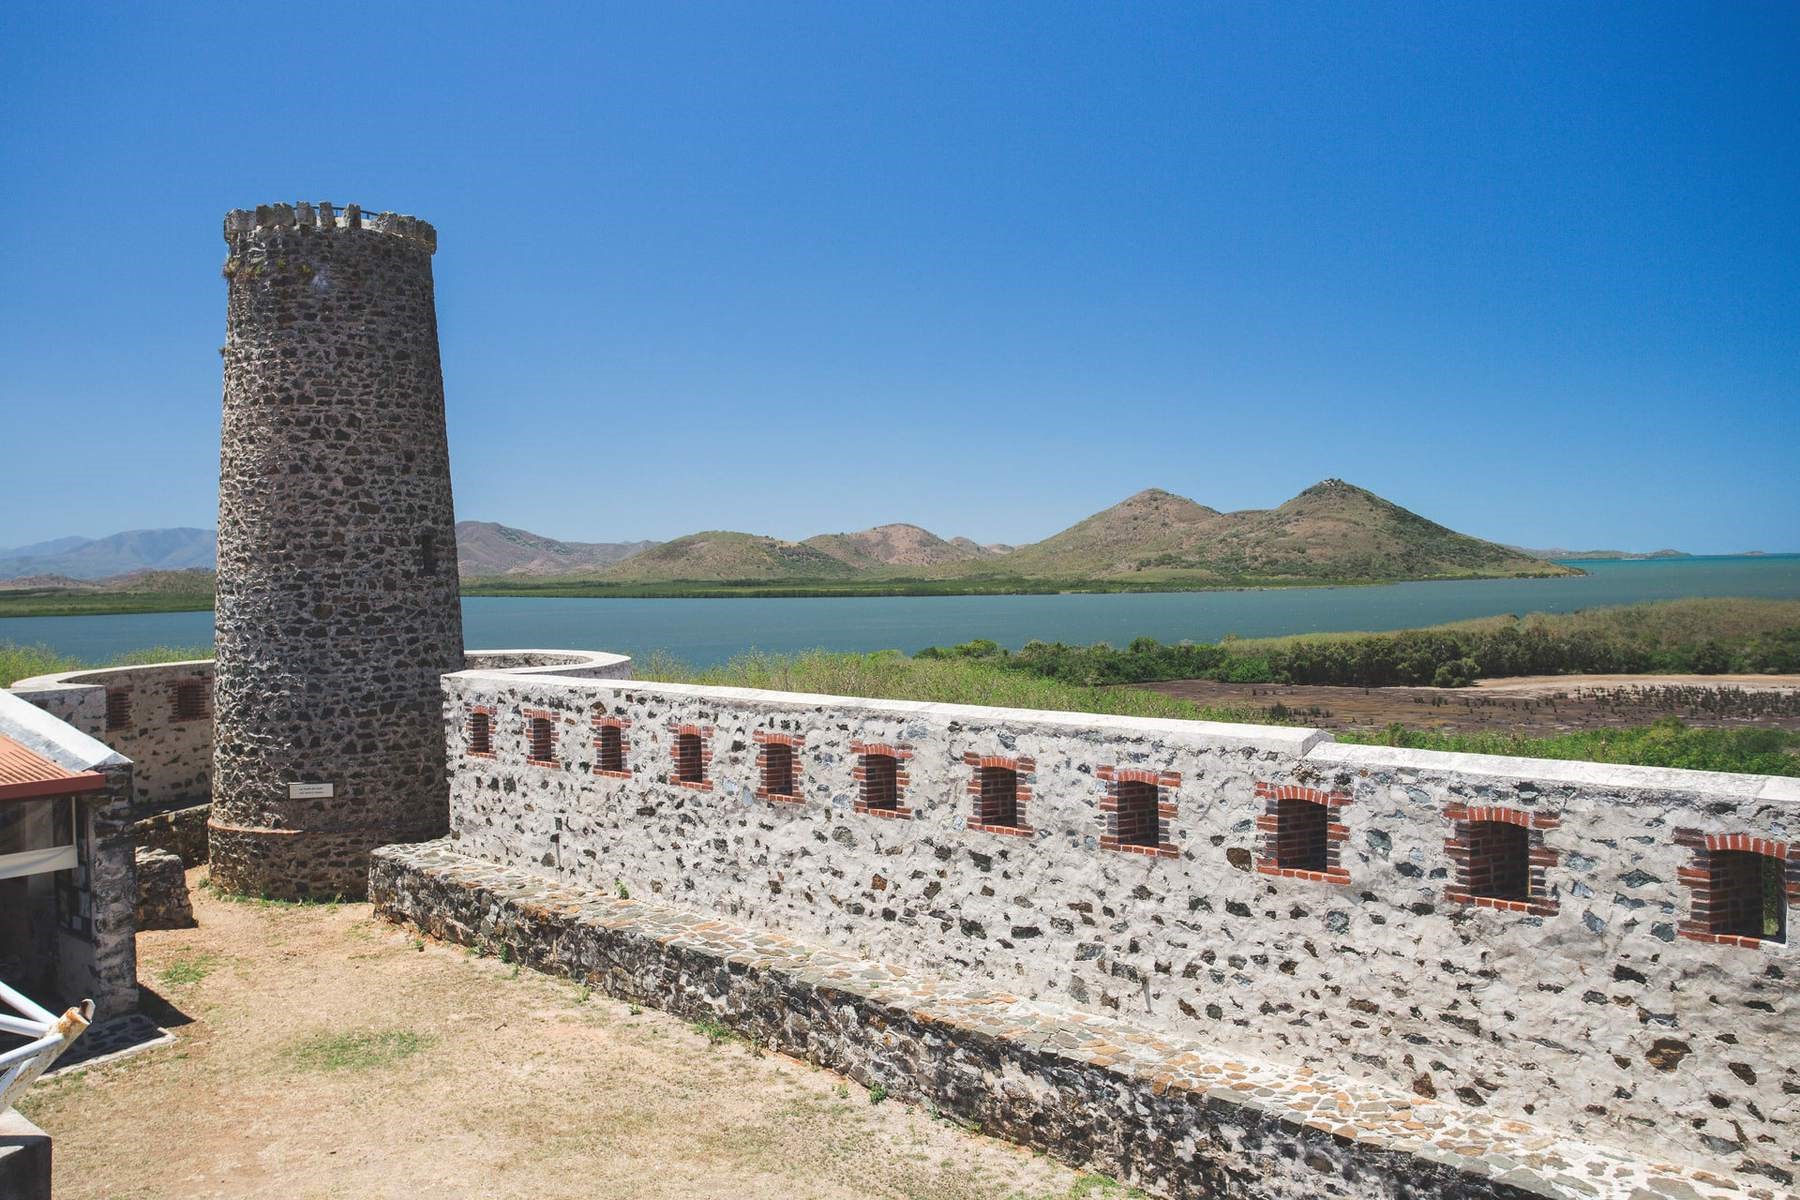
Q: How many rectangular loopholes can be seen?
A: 13